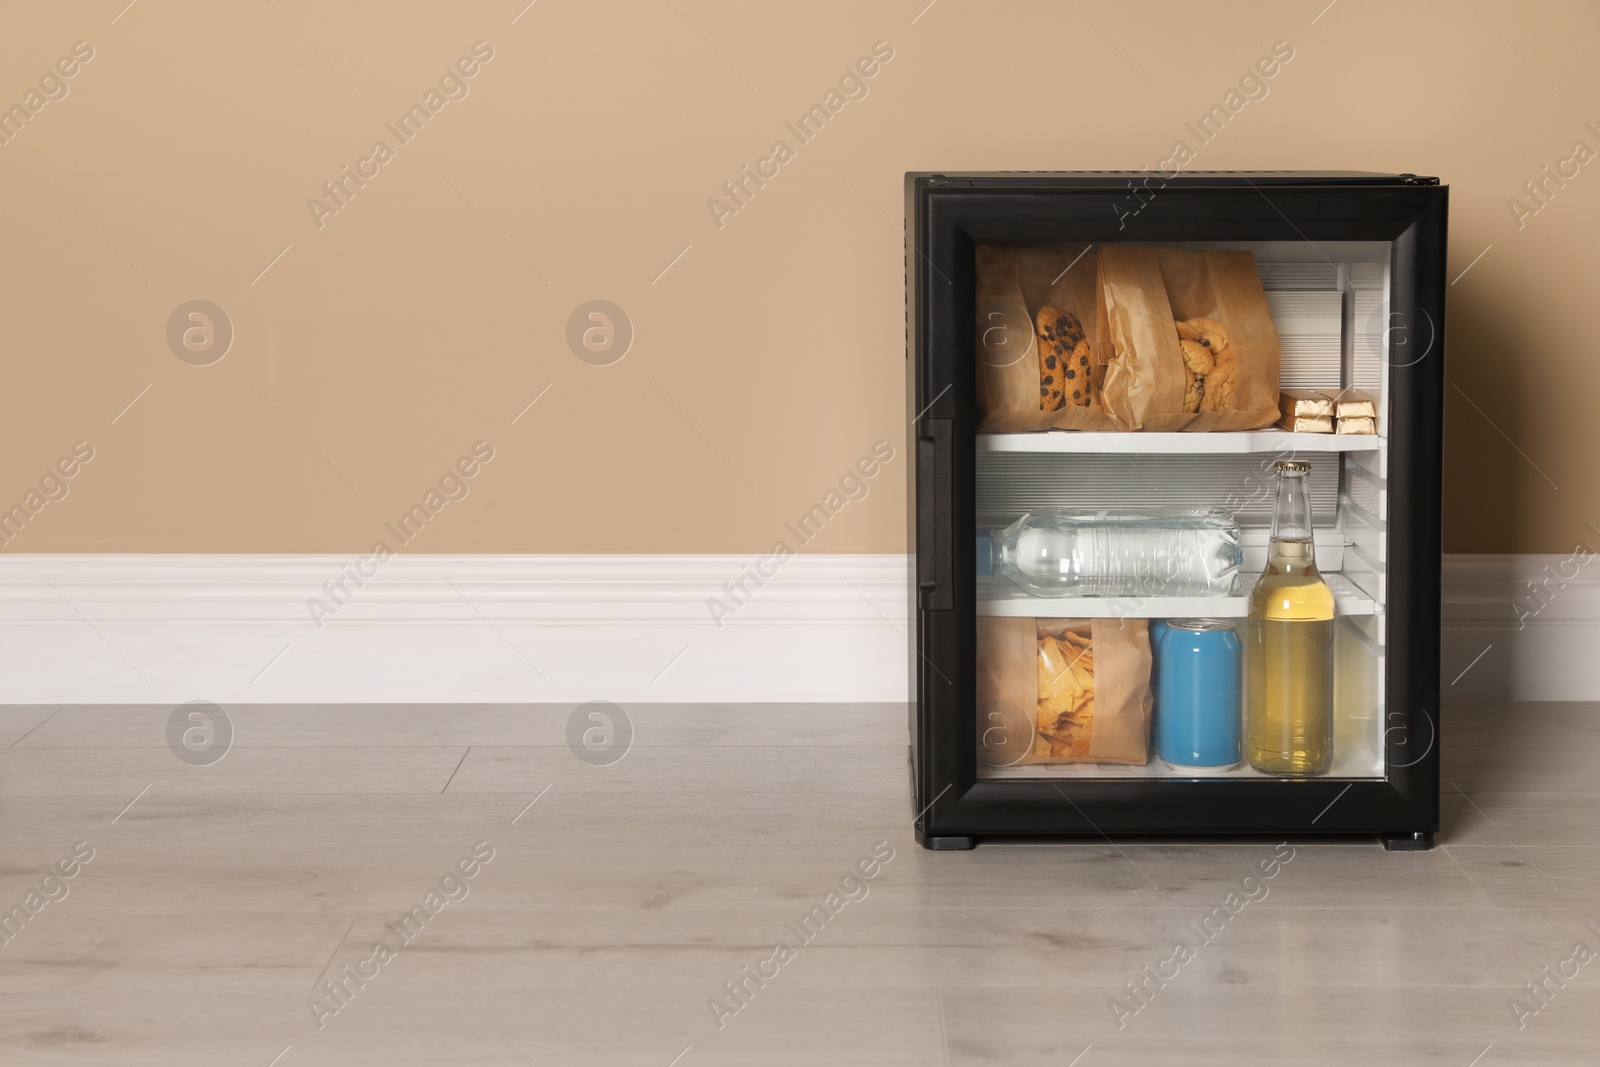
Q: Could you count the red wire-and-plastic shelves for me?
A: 0